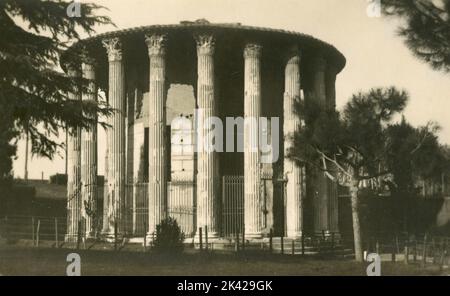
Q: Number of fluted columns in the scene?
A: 9